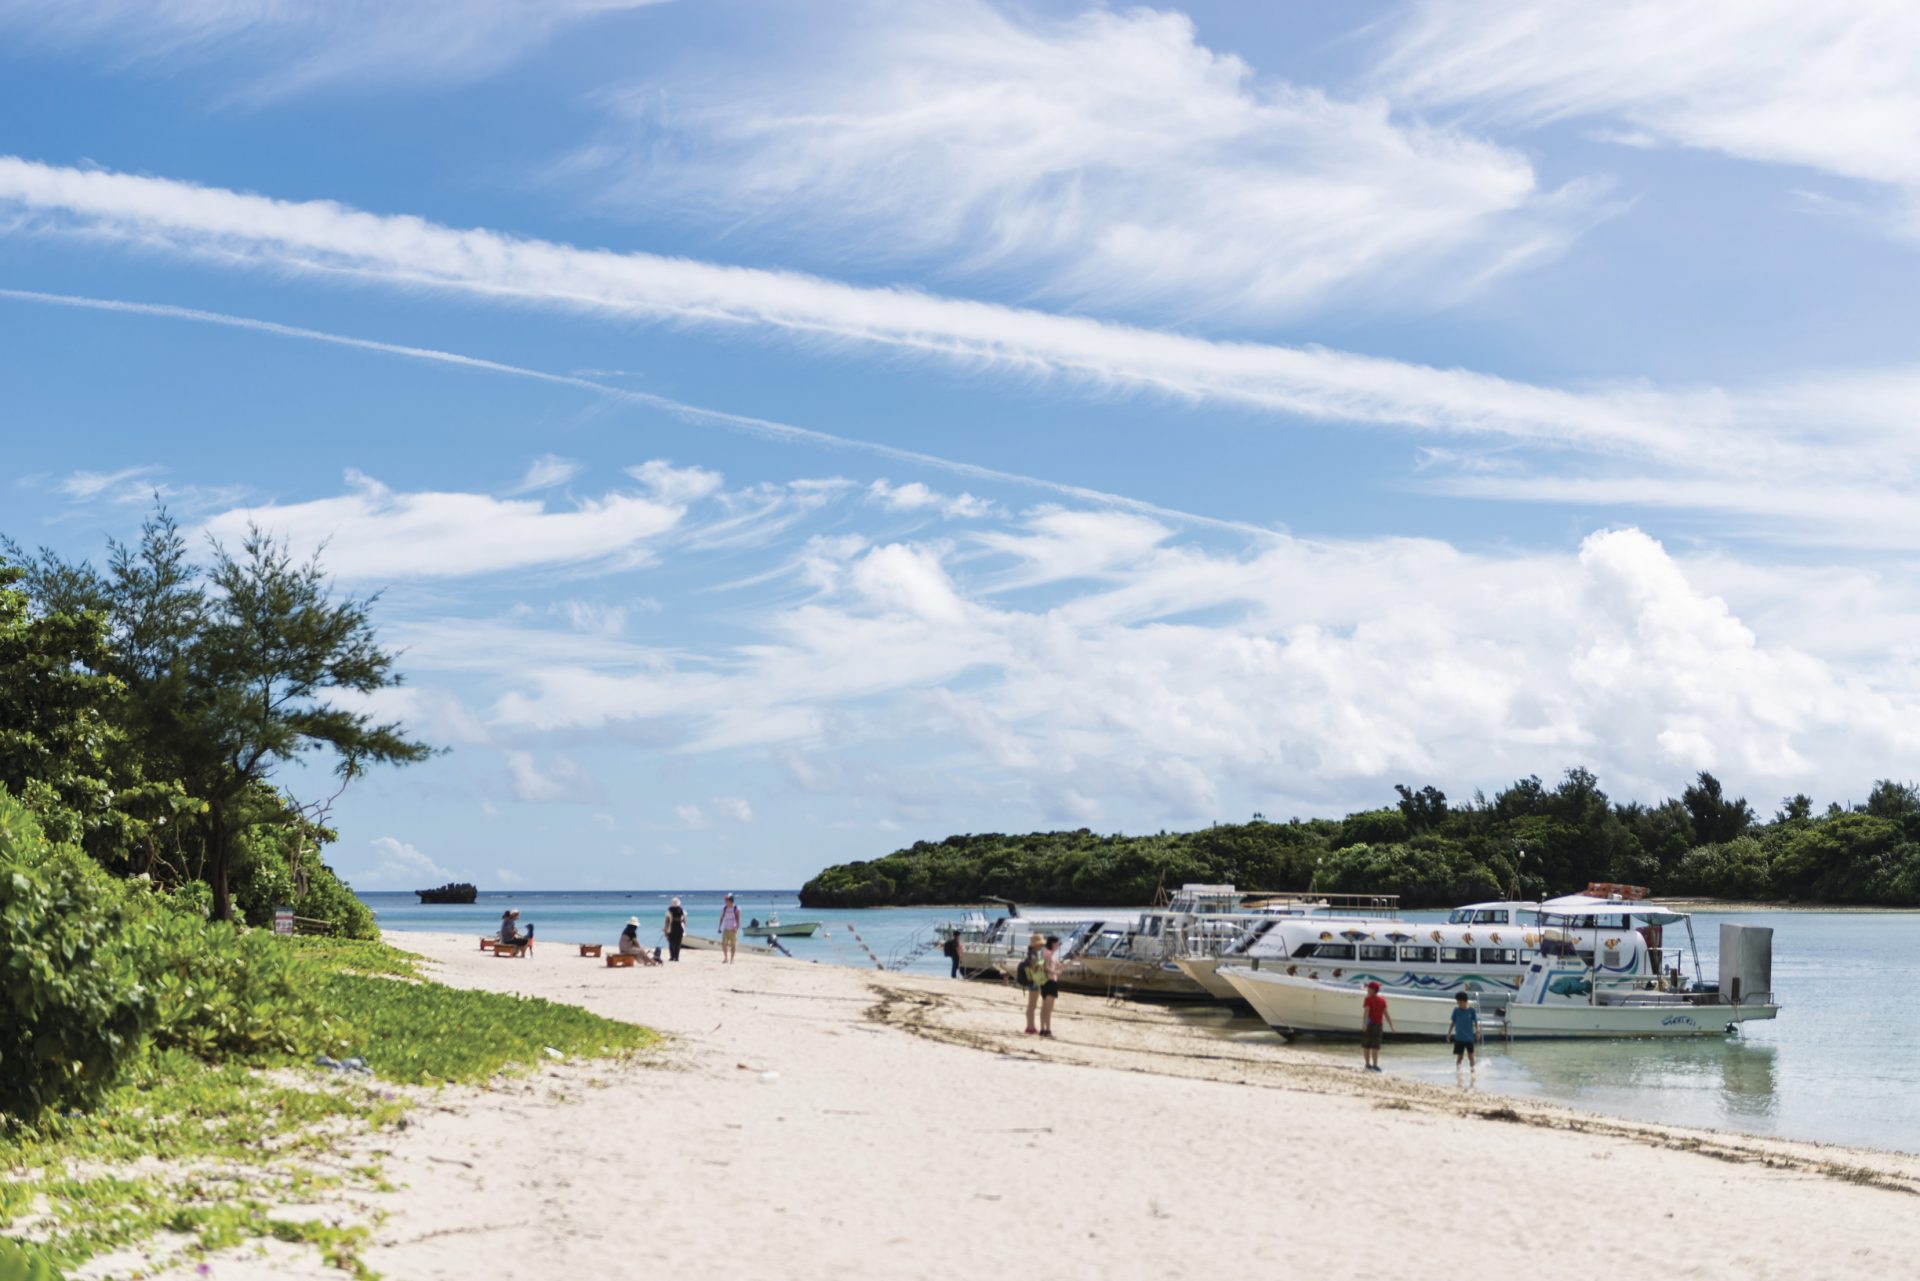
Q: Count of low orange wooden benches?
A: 4